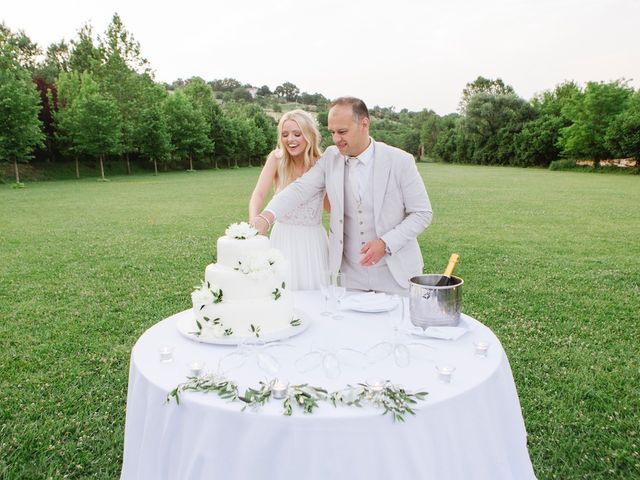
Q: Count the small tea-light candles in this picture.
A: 6